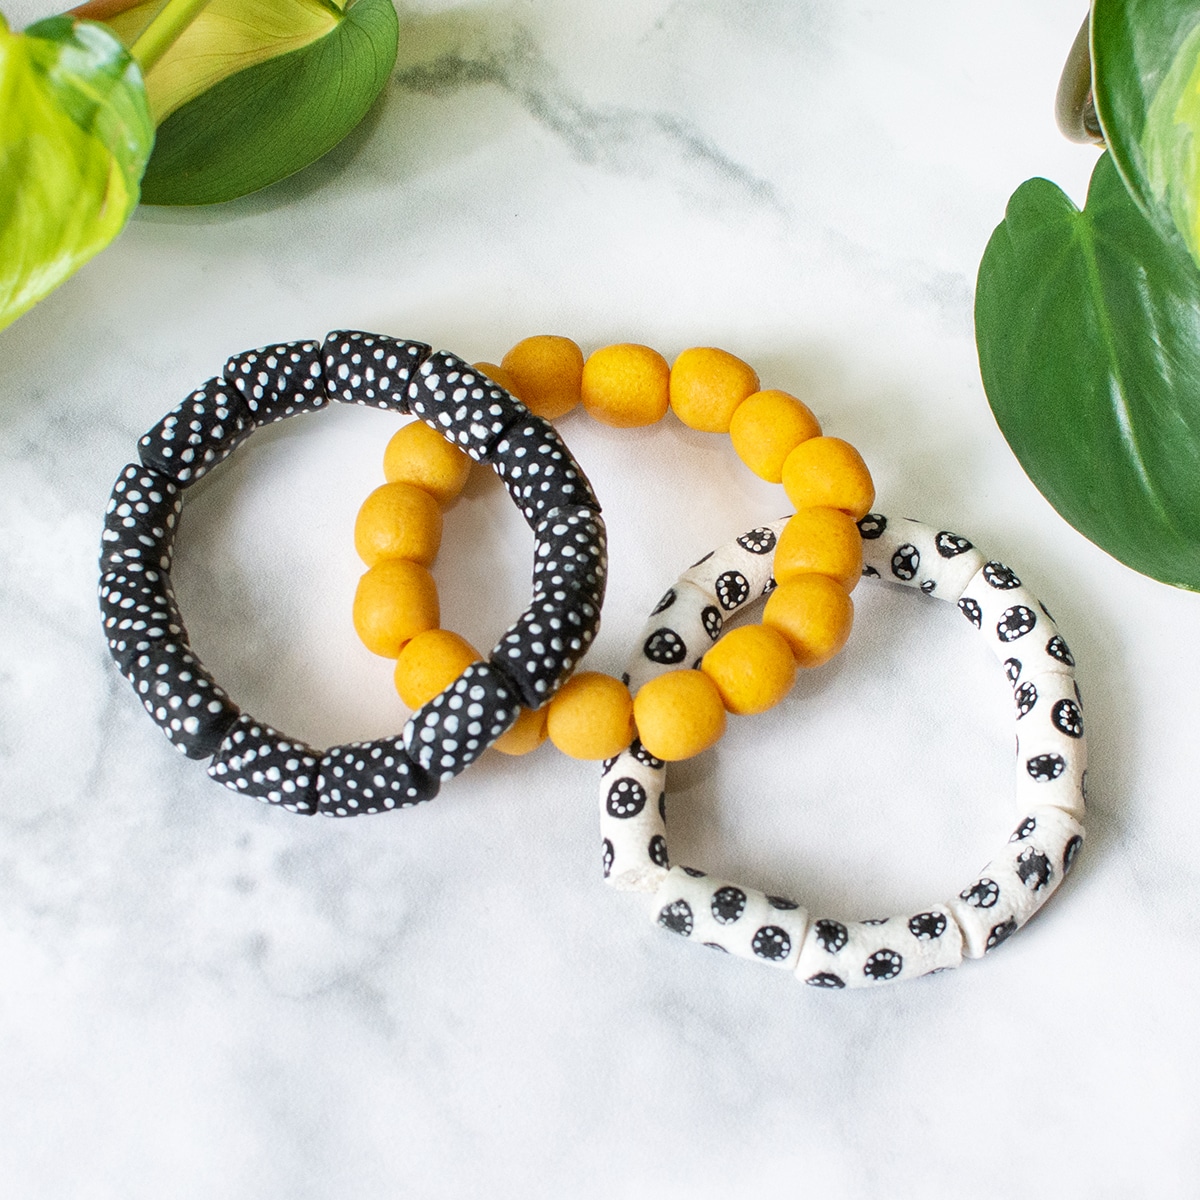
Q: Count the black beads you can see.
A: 13